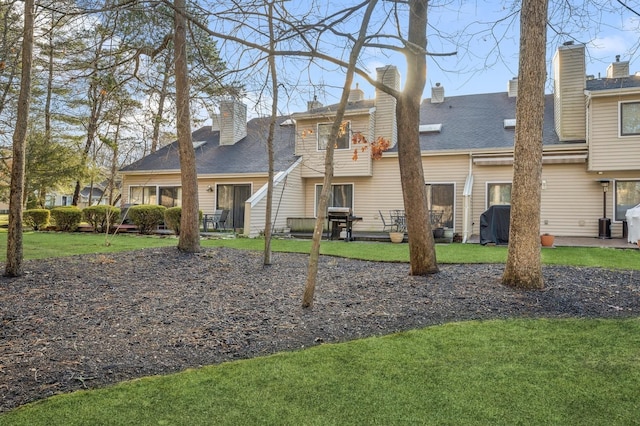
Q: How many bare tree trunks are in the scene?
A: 6